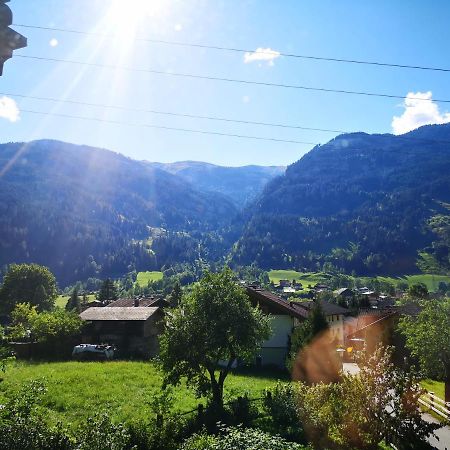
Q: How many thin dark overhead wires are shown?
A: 4